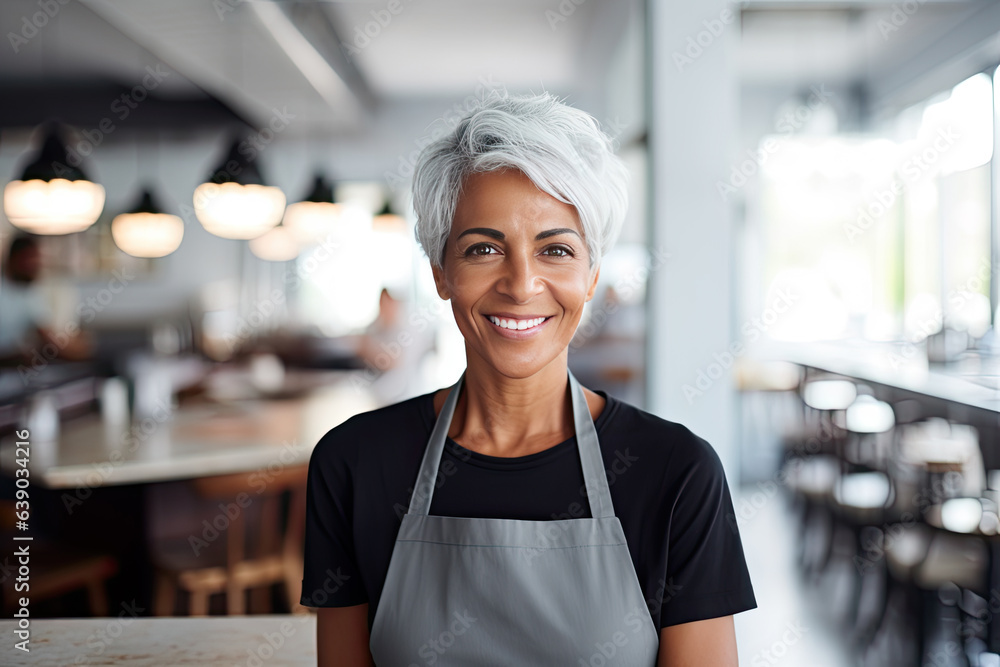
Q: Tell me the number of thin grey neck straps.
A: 2